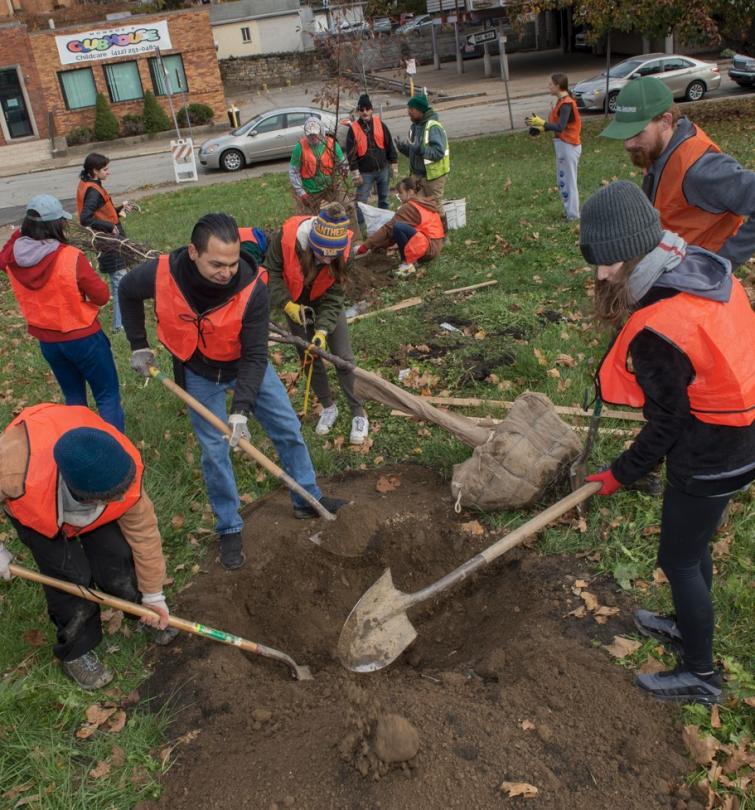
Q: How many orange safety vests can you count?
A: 12